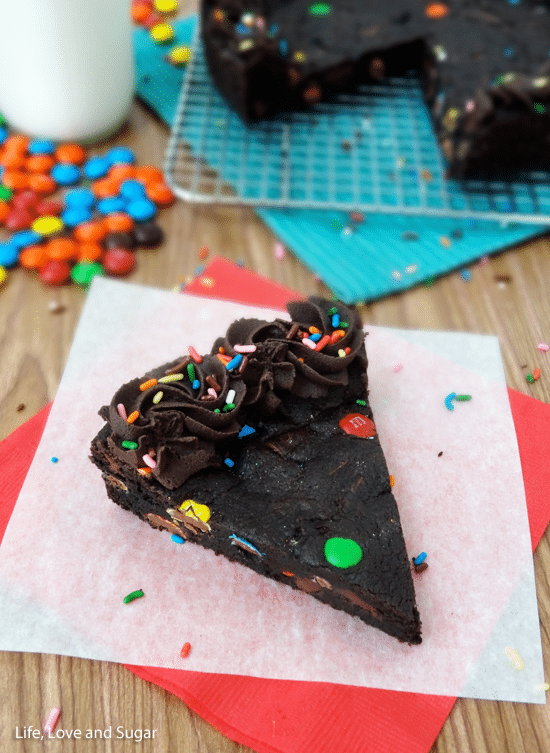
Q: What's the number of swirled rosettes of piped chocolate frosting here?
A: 2